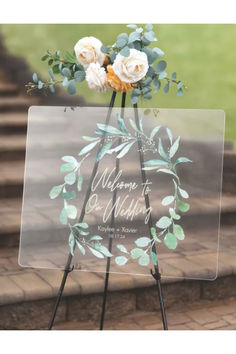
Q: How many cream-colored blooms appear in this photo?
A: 3